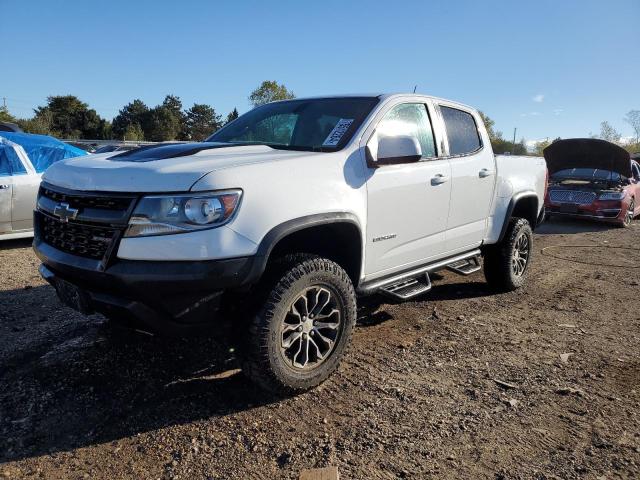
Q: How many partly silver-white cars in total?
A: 1